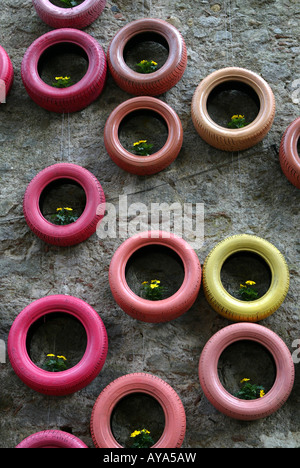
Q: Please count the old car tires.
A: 14